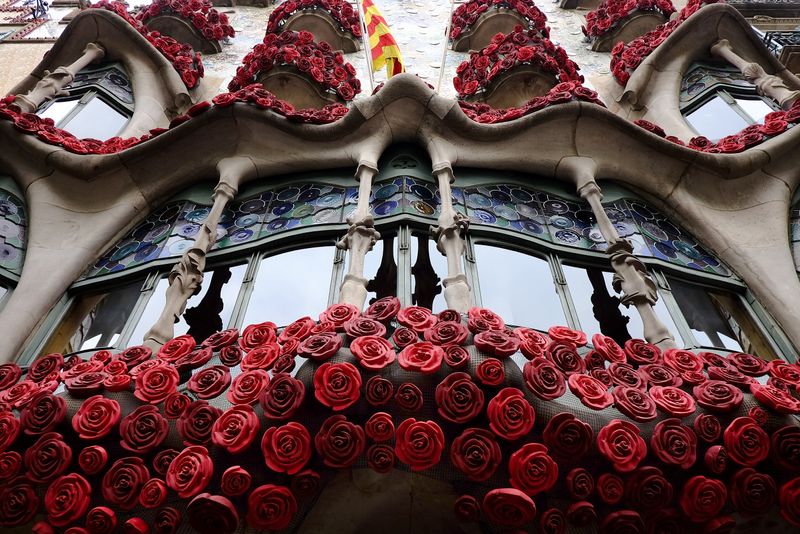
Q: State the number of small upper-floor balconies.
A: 6